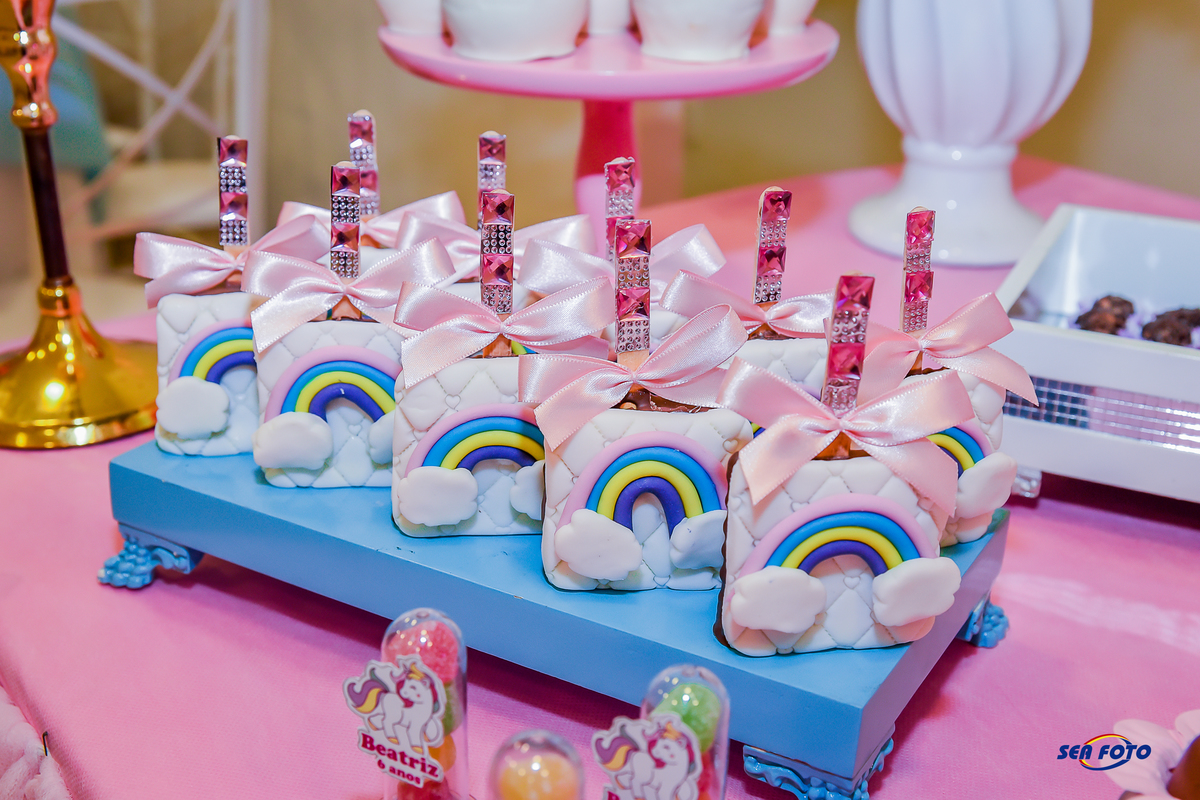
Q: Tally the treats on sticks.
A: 10